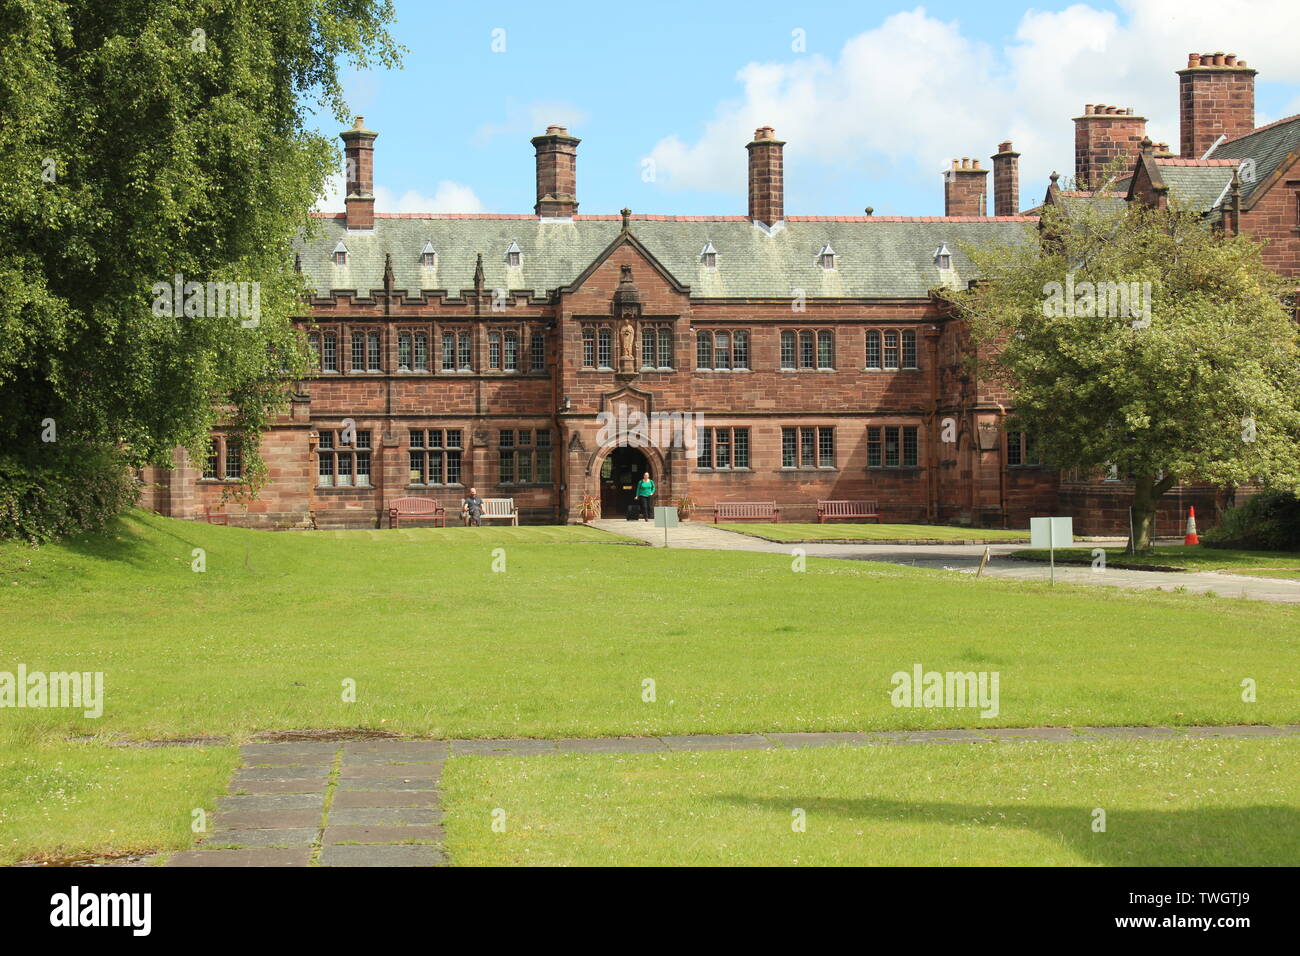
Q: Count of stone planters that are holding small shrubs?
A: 2